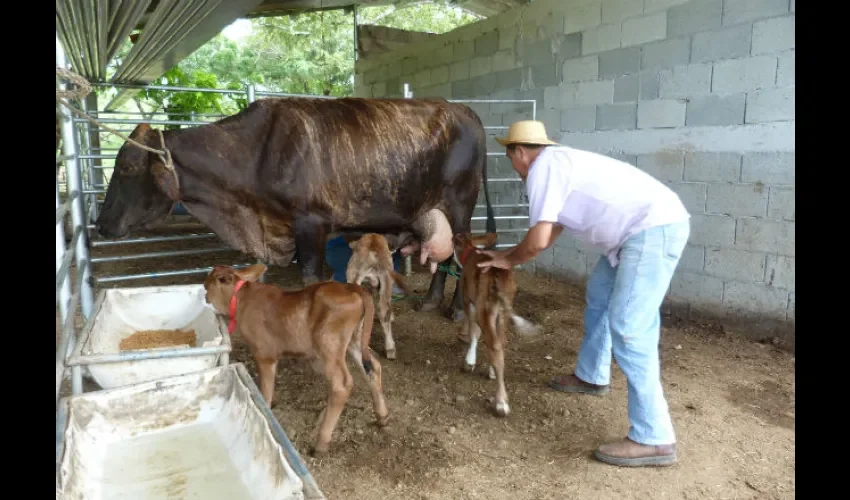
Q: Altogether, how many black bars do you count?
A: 2